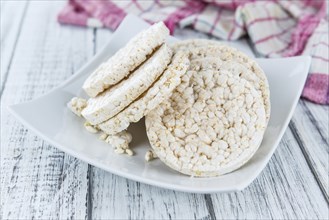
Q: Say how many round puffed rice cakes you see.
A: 5